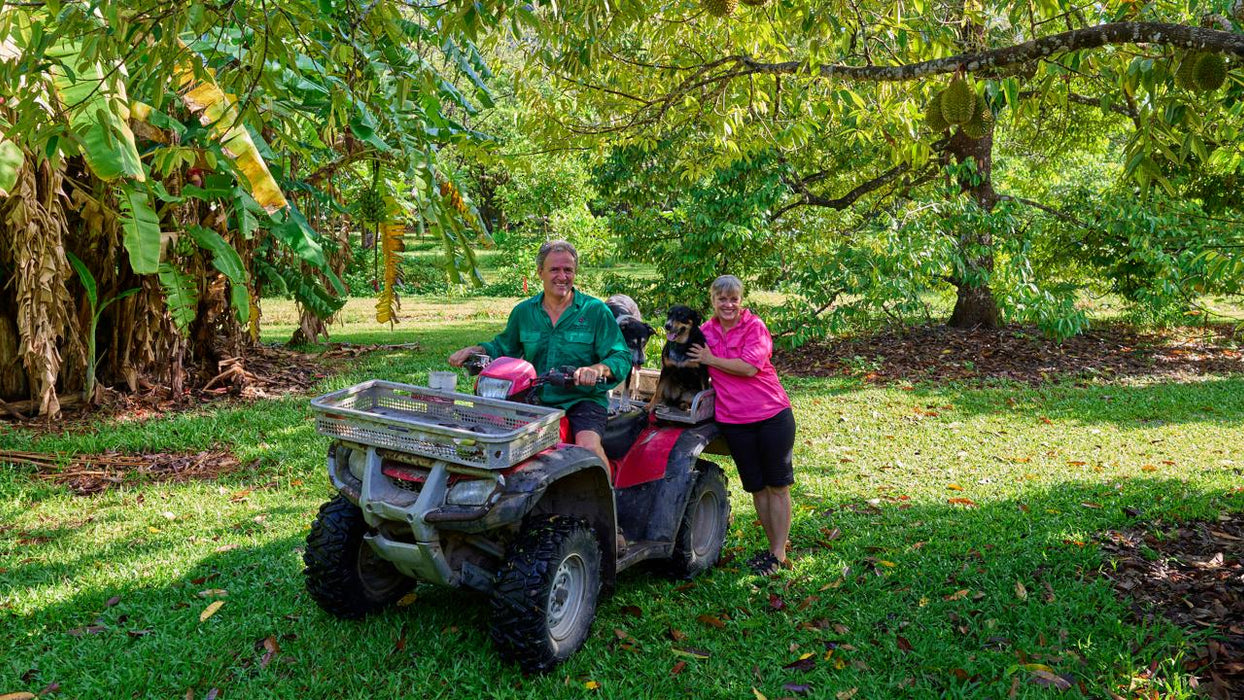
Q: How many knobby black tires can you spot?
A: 3